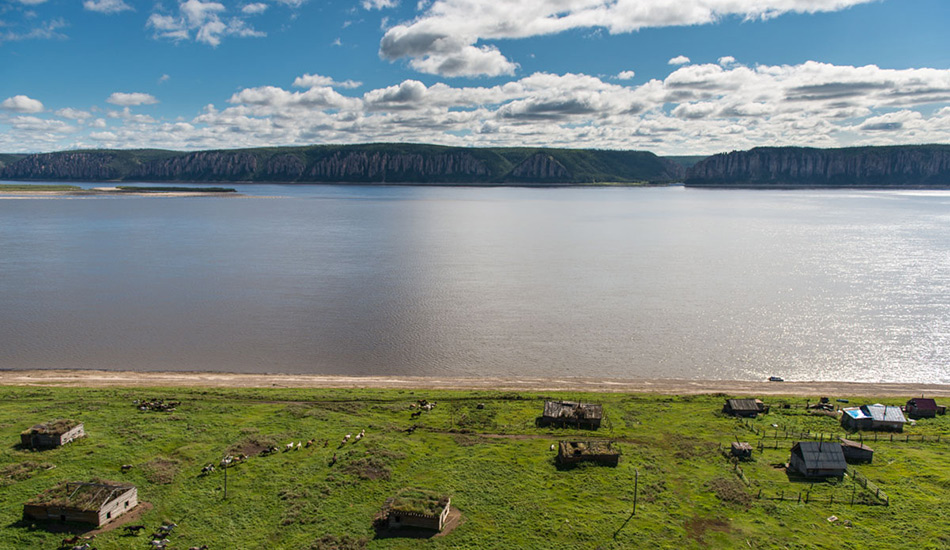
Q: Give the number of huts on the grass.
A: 11